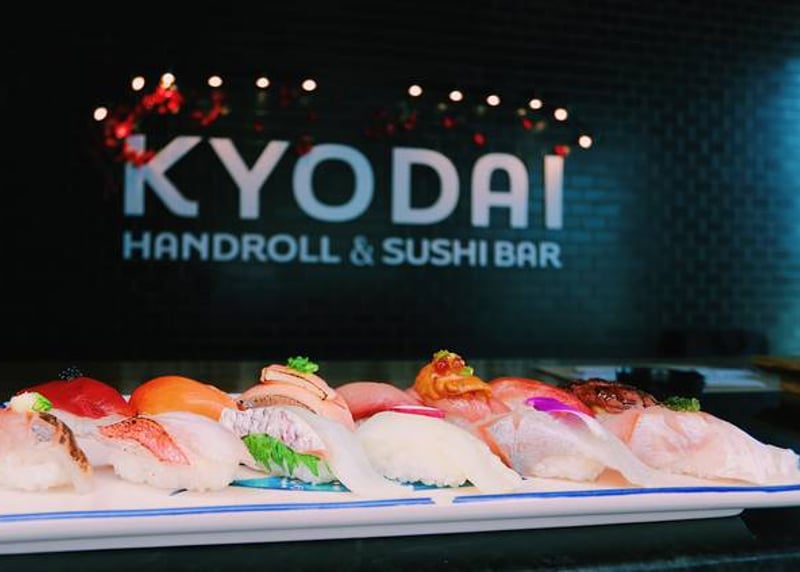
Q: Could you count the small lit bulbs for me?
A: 12